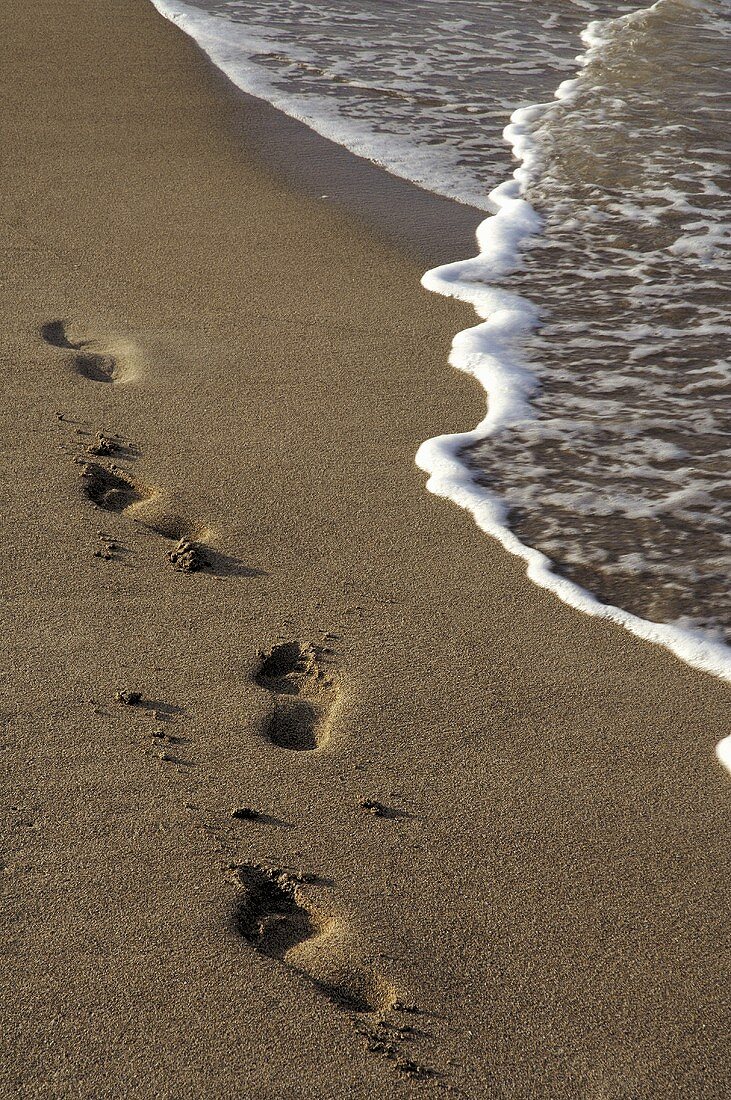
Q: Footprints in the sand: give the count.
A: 4